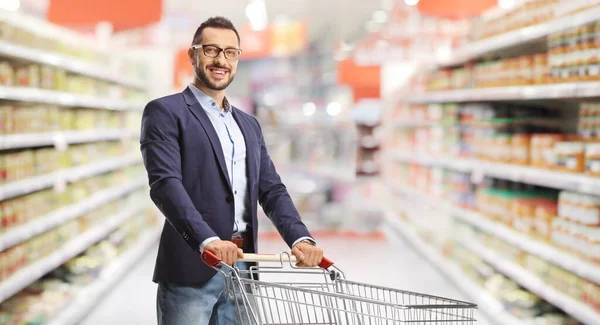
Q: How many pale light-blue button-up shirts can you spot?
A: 1